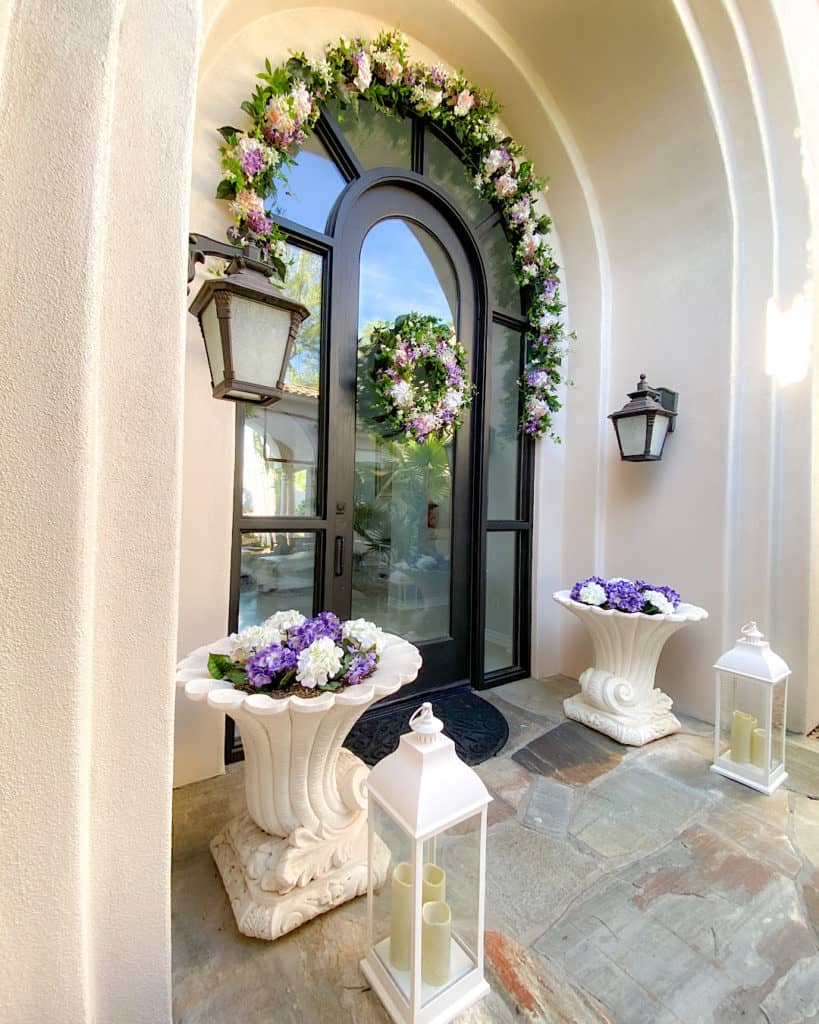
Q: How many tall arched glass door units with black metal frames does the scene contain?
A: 1